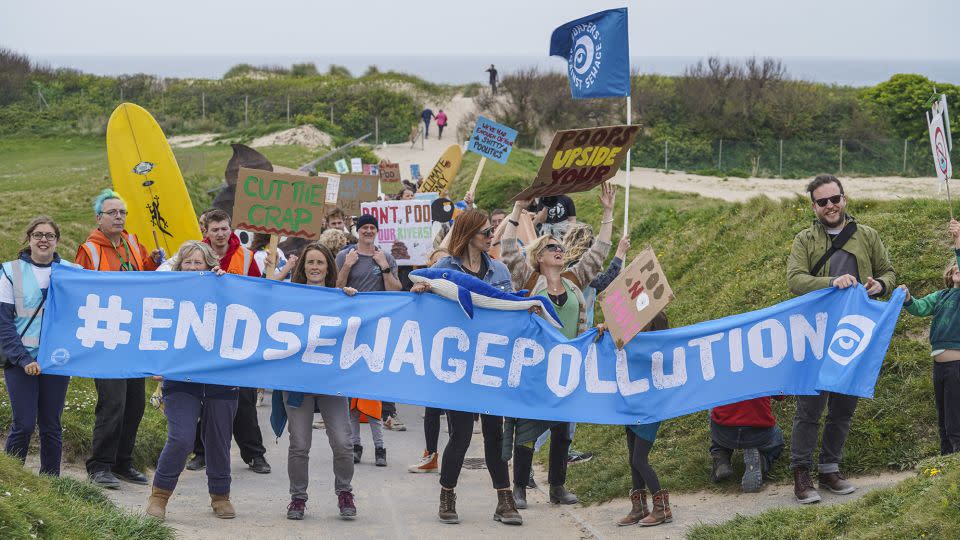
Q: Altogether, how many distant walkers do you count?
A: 3